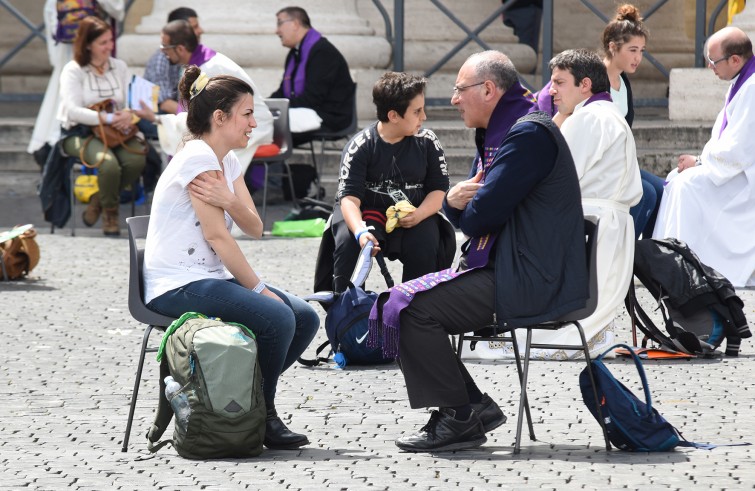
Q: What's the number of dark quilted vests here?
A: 1